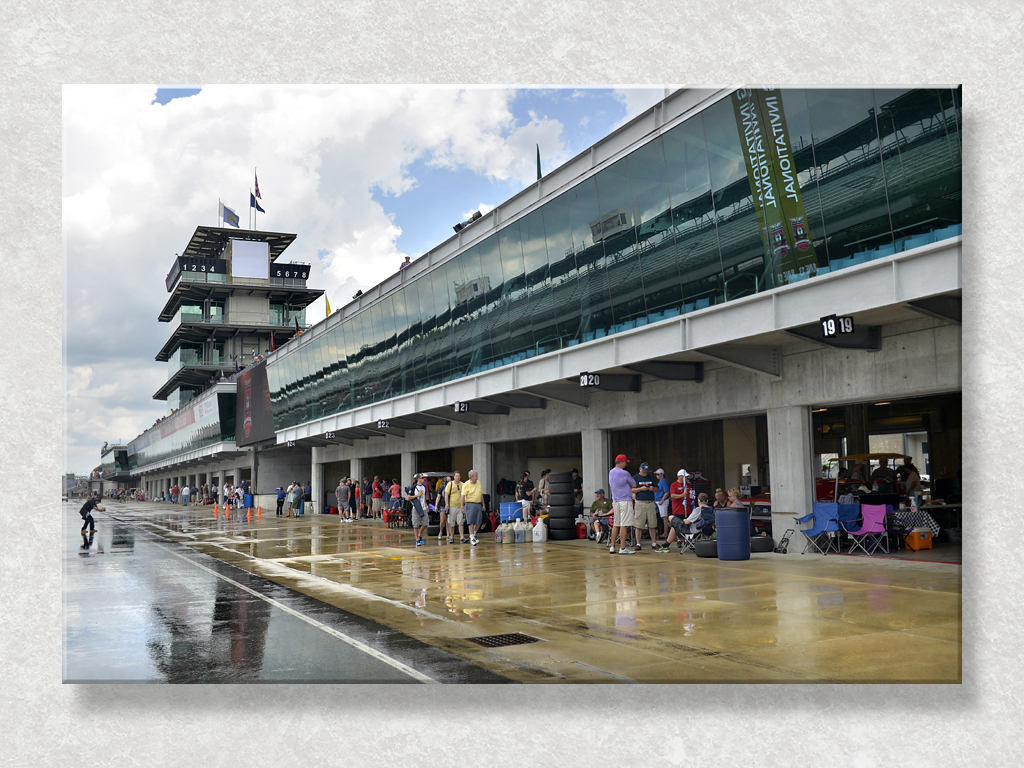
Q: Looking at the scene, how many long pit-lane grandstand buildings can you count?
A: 1